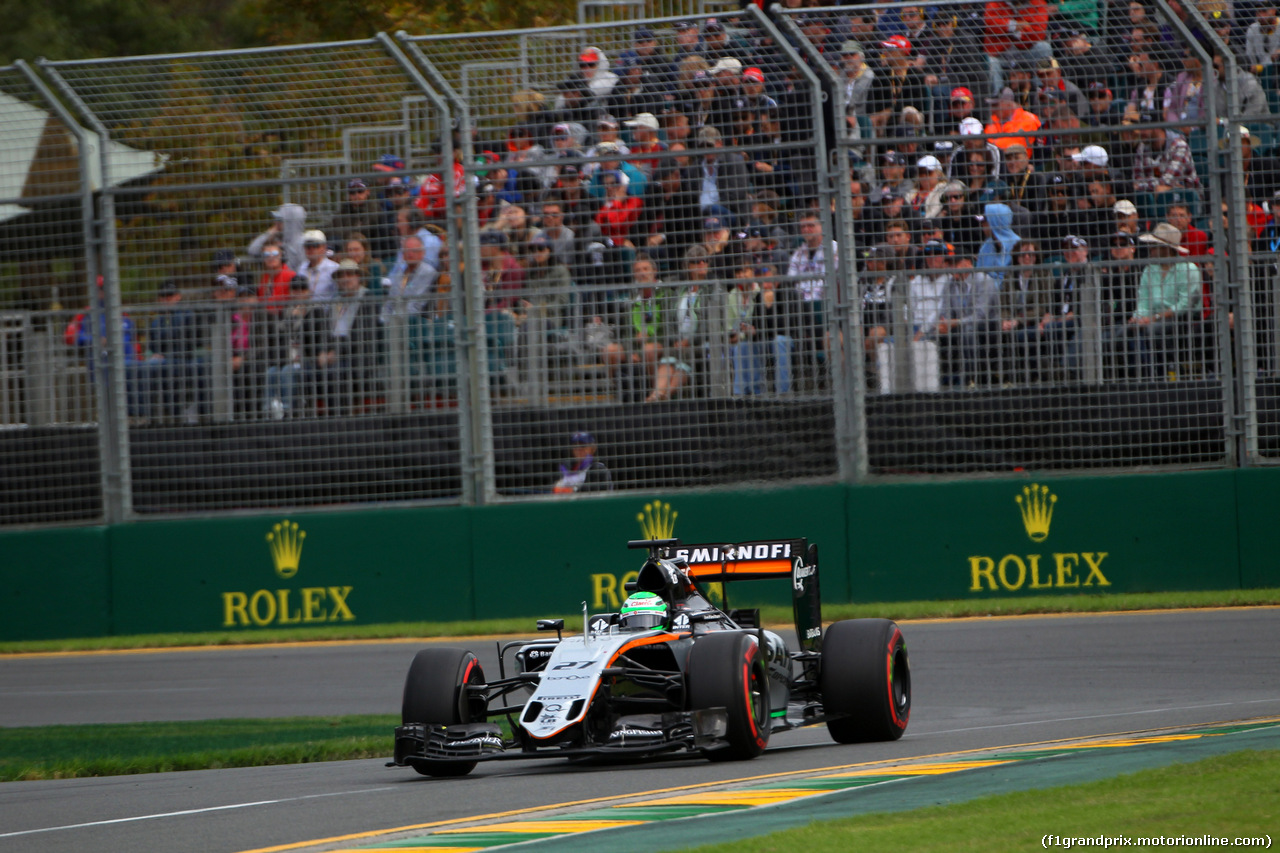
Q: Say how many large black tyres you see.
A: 3